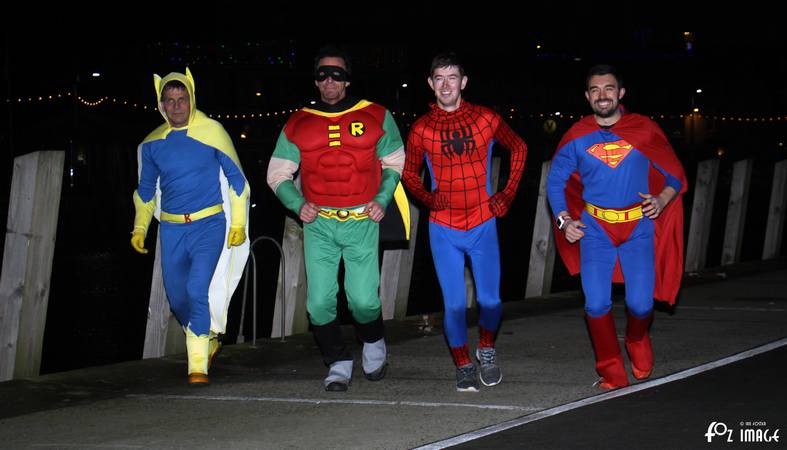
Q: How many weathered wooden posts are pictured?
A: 9